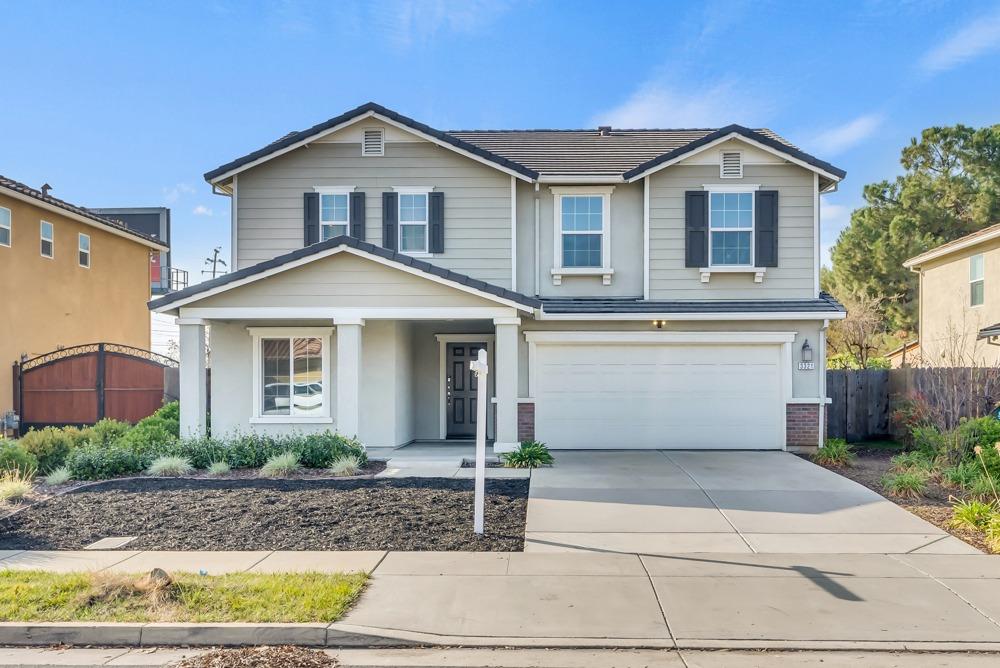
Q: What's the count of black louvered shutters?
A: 6